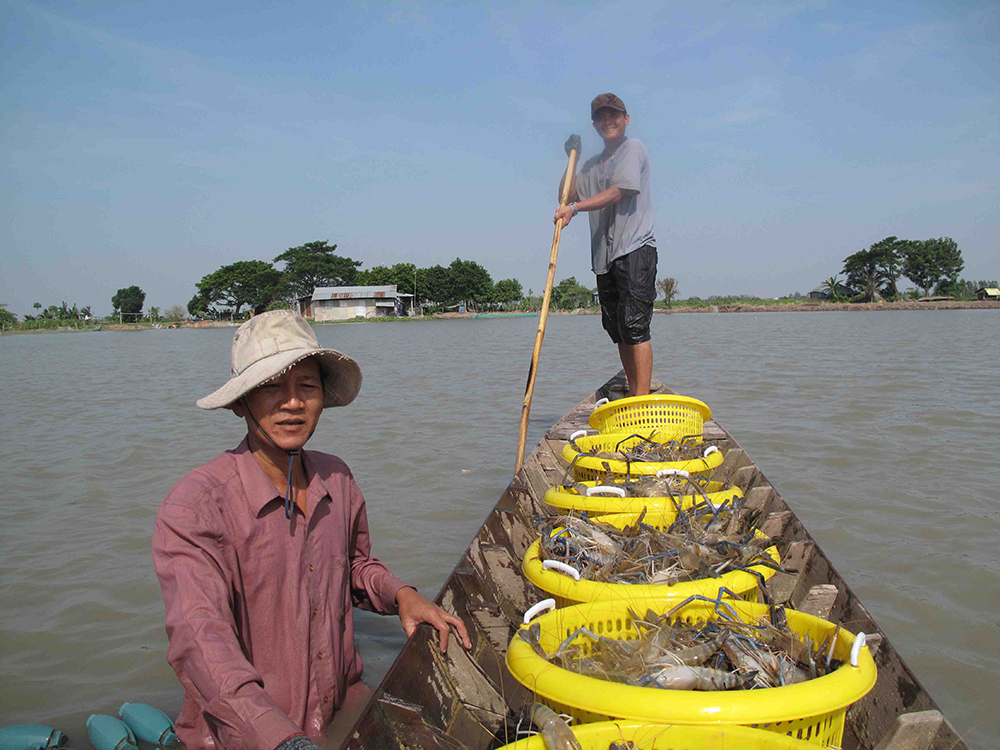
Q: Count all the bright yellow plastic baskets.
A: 6